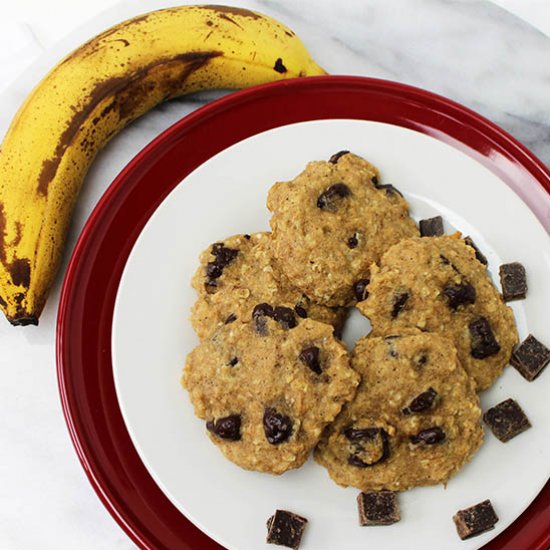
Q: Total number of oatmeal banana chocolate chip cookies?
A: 5